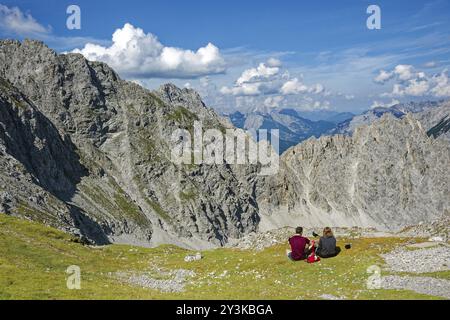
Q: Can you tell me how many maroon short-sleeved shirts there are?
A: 1